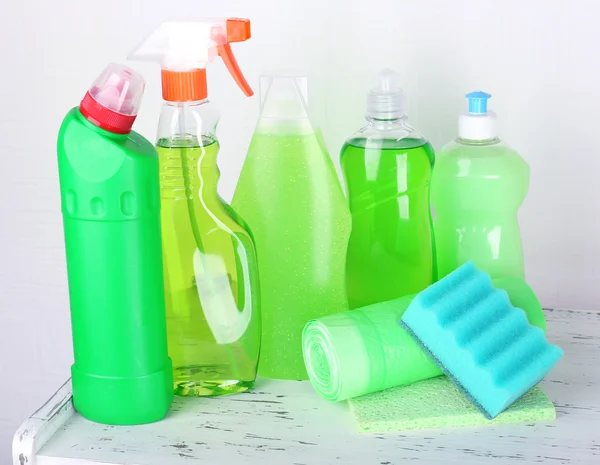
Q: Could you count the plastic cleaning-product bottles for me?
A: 5